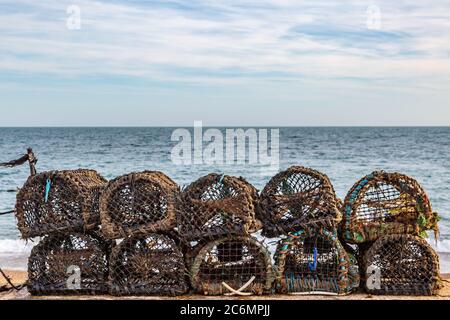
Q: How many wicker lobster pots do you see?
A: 10